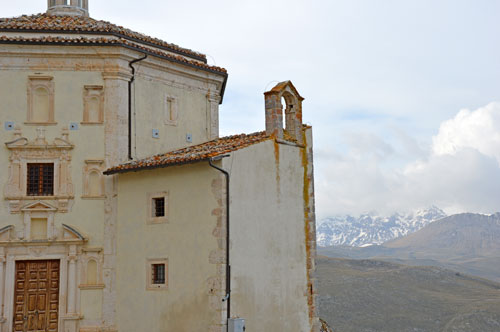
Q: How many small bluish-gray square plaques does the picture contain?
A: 4